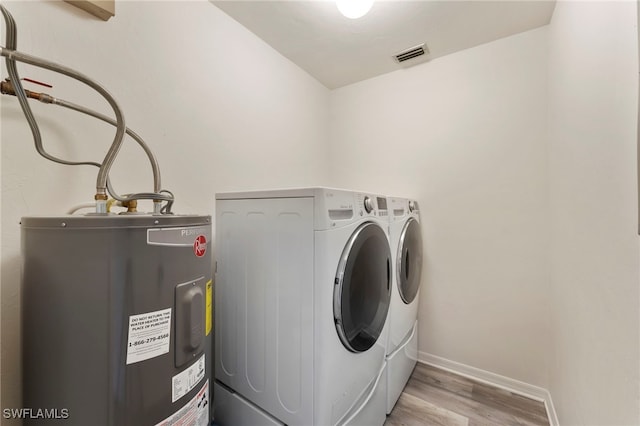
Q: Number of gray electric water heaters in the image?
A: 1